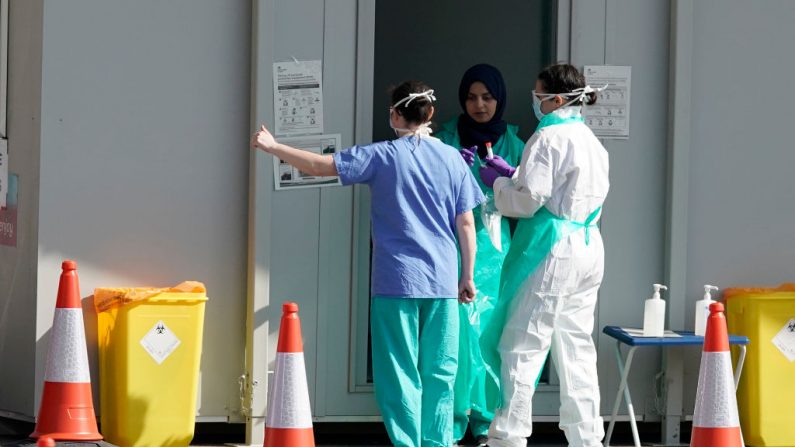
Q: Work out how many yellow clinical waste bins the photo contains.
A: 2